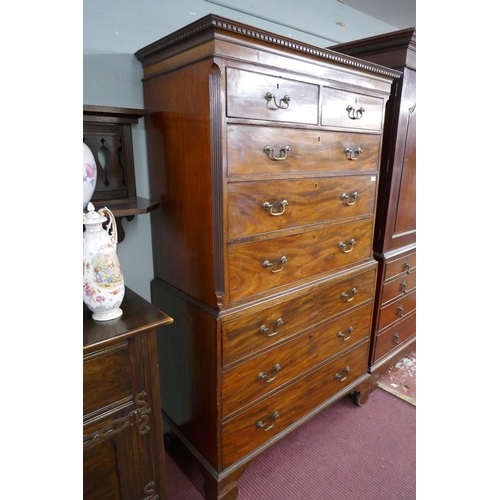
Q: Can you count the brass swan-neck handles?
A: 14